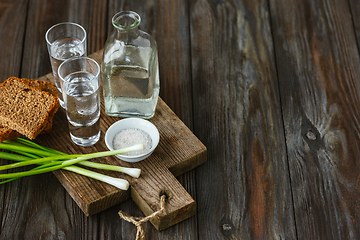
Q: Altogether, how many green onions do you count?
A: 3